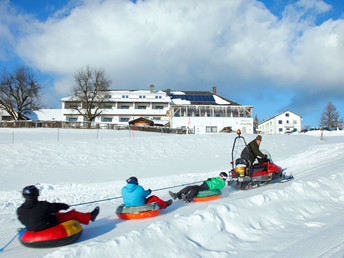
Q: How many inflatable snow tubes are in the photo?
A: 3